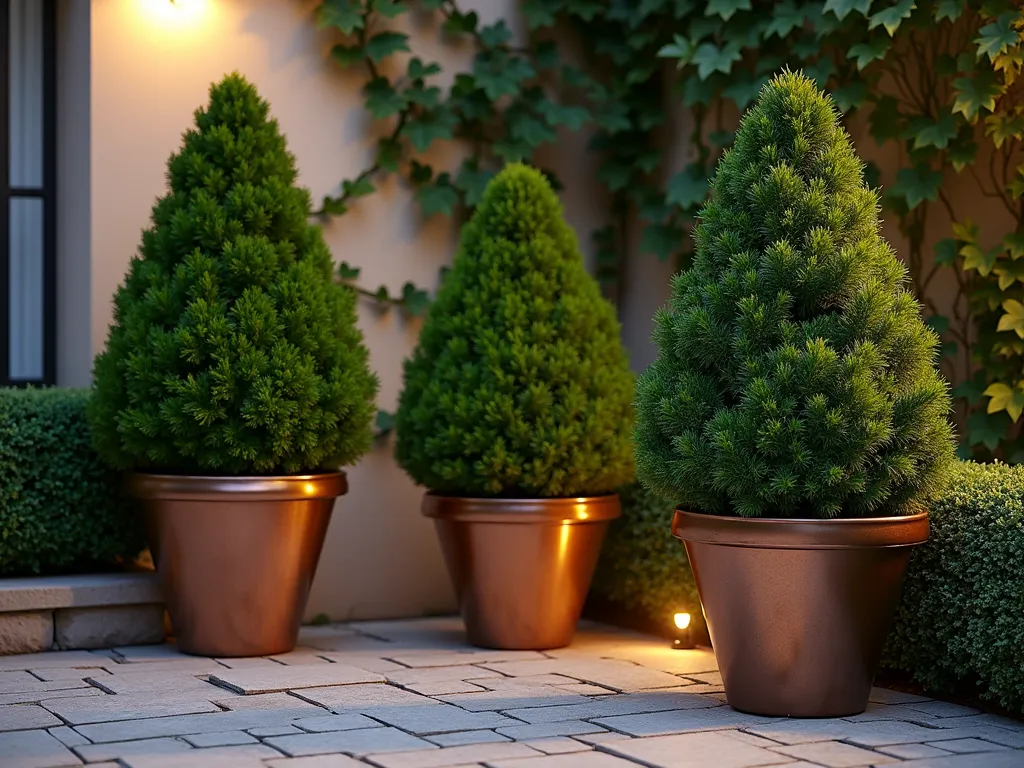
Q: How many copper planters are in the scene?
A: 3